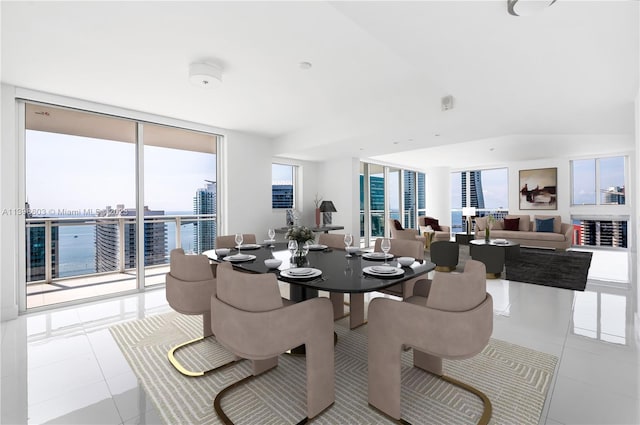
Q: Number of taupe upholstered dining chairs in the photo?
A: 6